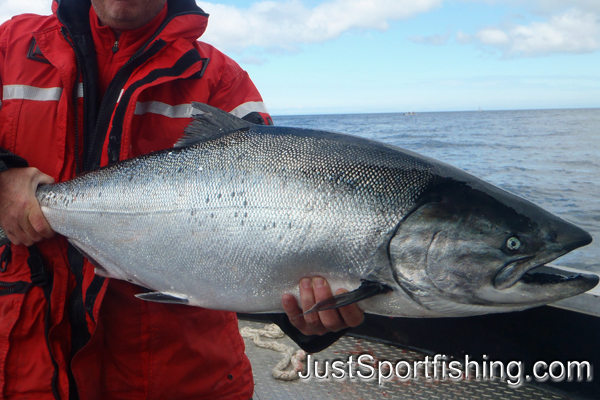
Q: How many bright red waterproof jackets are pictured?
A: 1